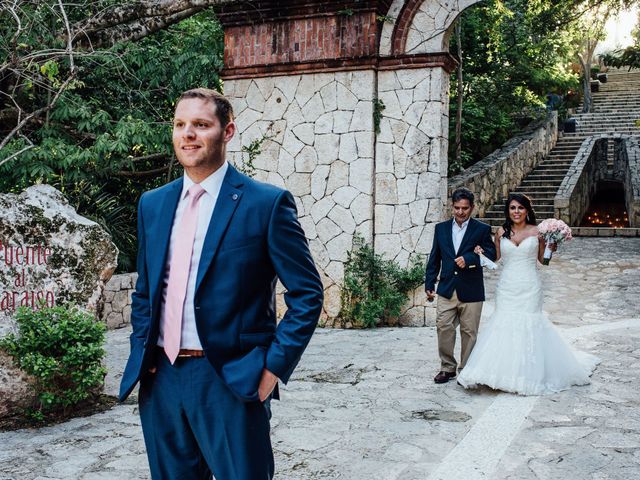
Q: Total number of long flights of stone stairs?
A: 1